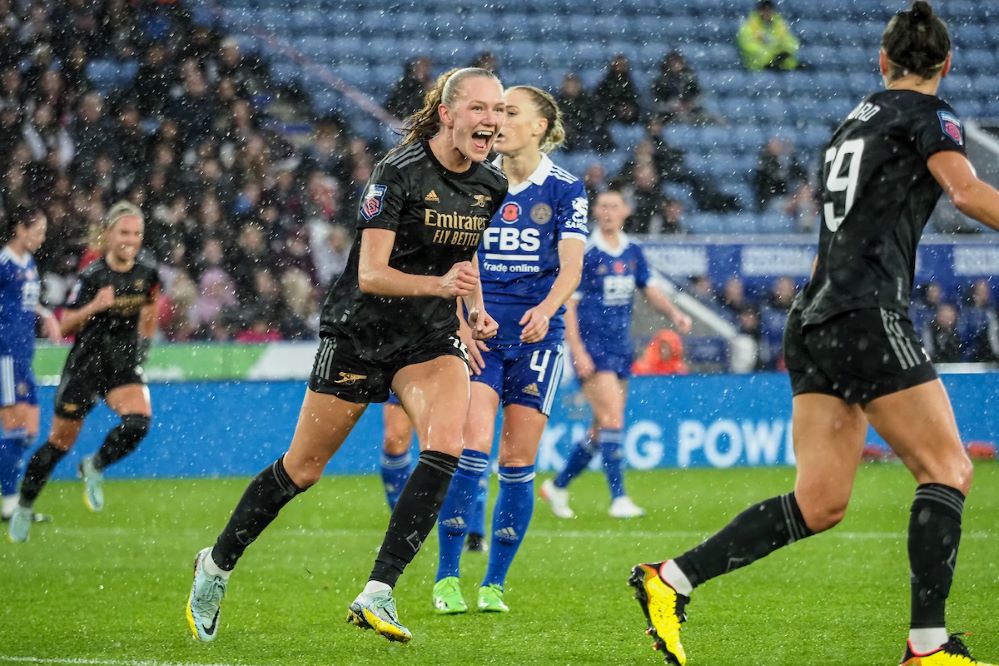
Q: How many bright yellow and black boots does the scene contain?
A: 2